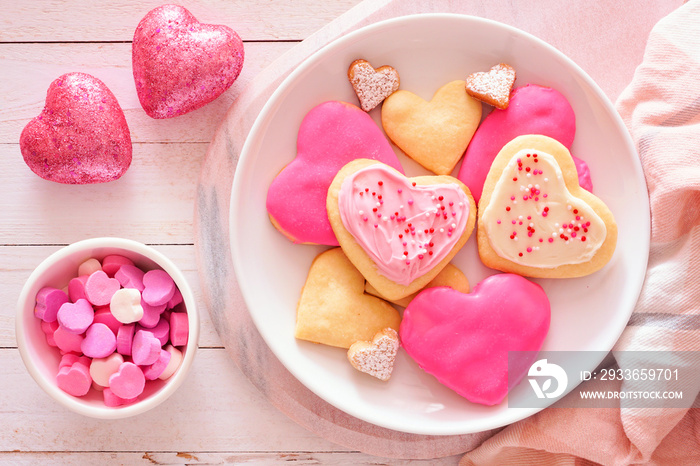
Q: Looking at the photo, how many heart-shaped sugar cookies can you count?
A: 11